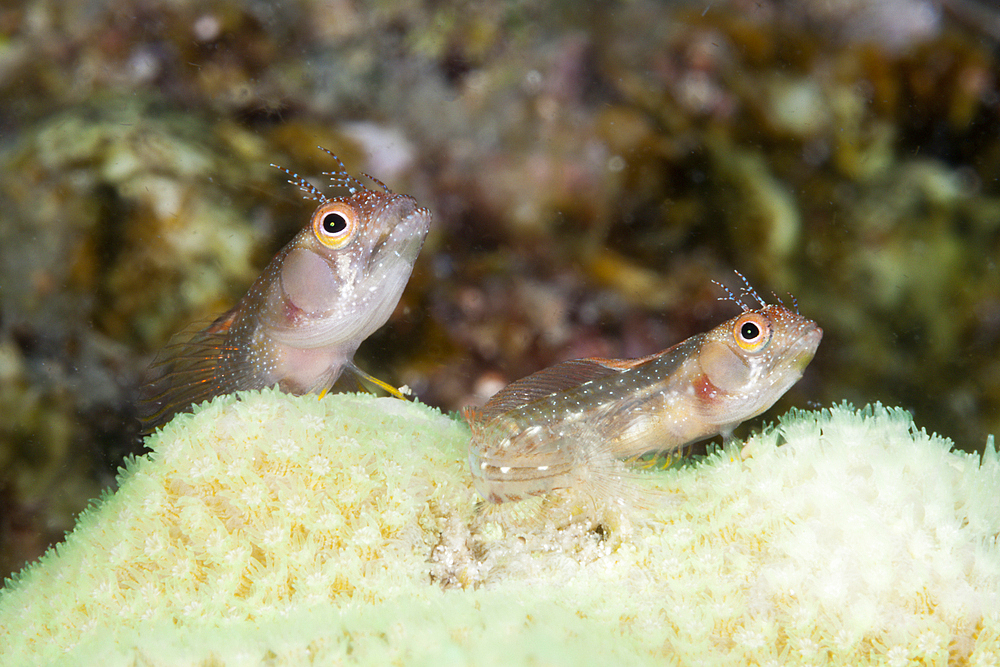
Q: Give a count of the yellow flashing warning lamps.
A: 0